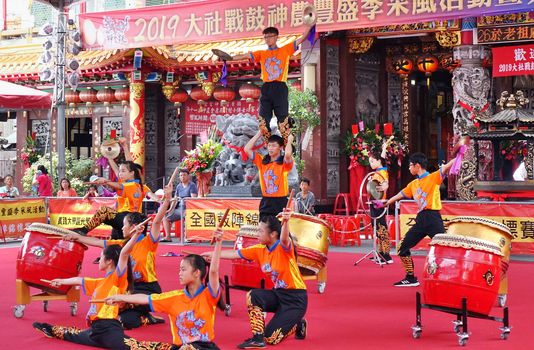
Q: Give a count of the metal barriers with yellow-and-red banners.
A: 4